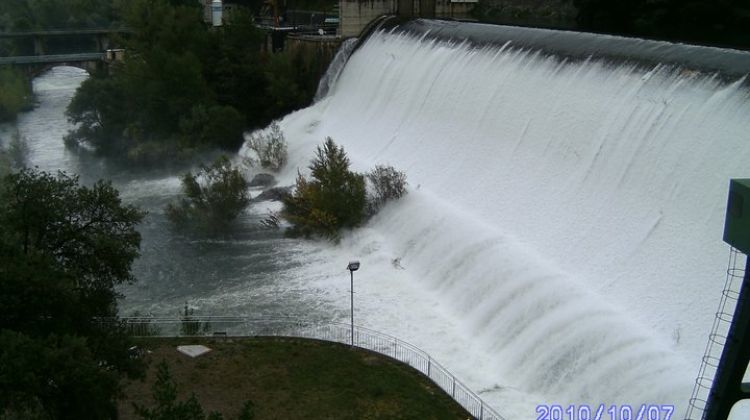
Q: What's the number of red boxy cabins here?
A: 0